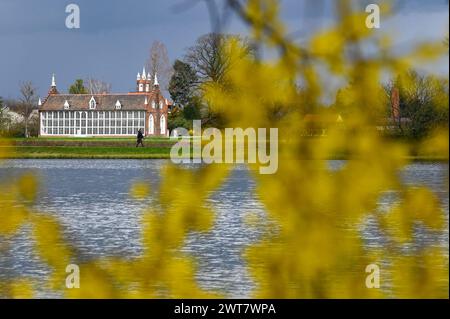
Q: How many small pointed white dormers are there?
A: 3